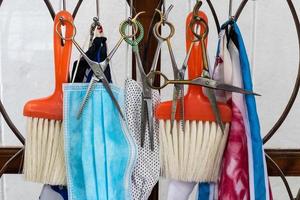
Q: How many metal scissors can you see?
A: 4